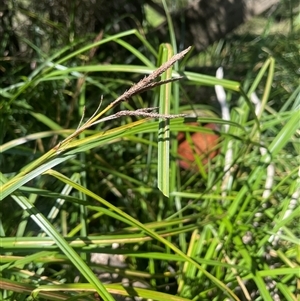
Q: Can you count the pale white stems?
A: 3